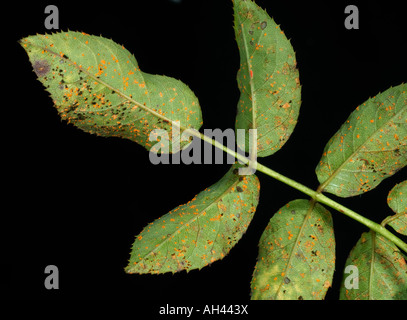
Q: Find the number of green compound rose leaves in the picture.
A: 7